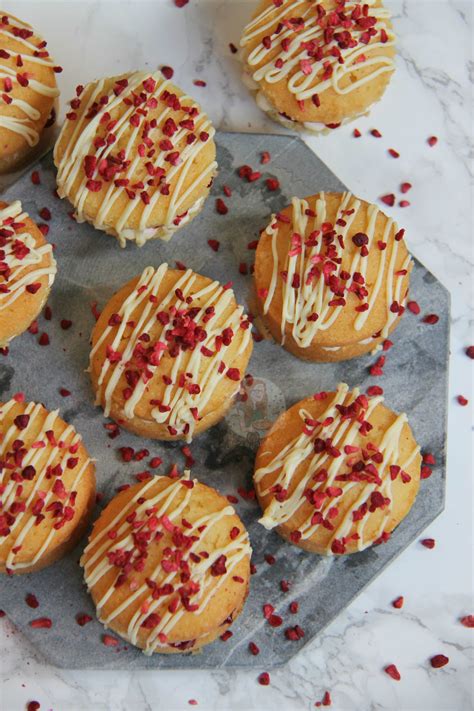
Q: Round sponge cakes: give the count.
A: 9